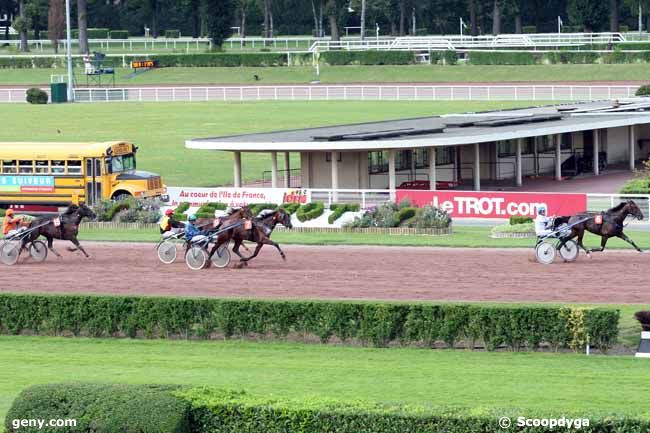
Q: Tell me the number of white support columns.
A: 11